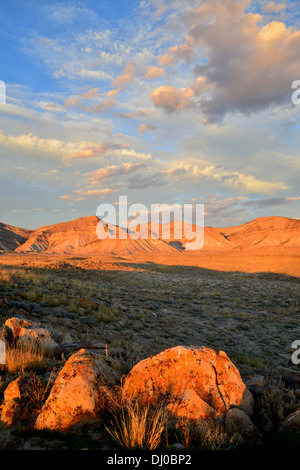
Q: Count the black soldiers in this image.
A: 0